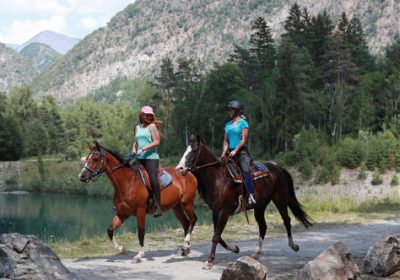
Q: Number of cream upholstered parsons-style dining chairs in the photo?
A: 0